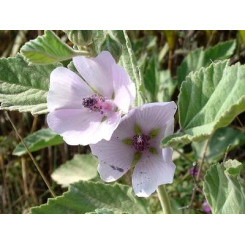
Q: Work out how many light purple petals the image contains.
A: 10